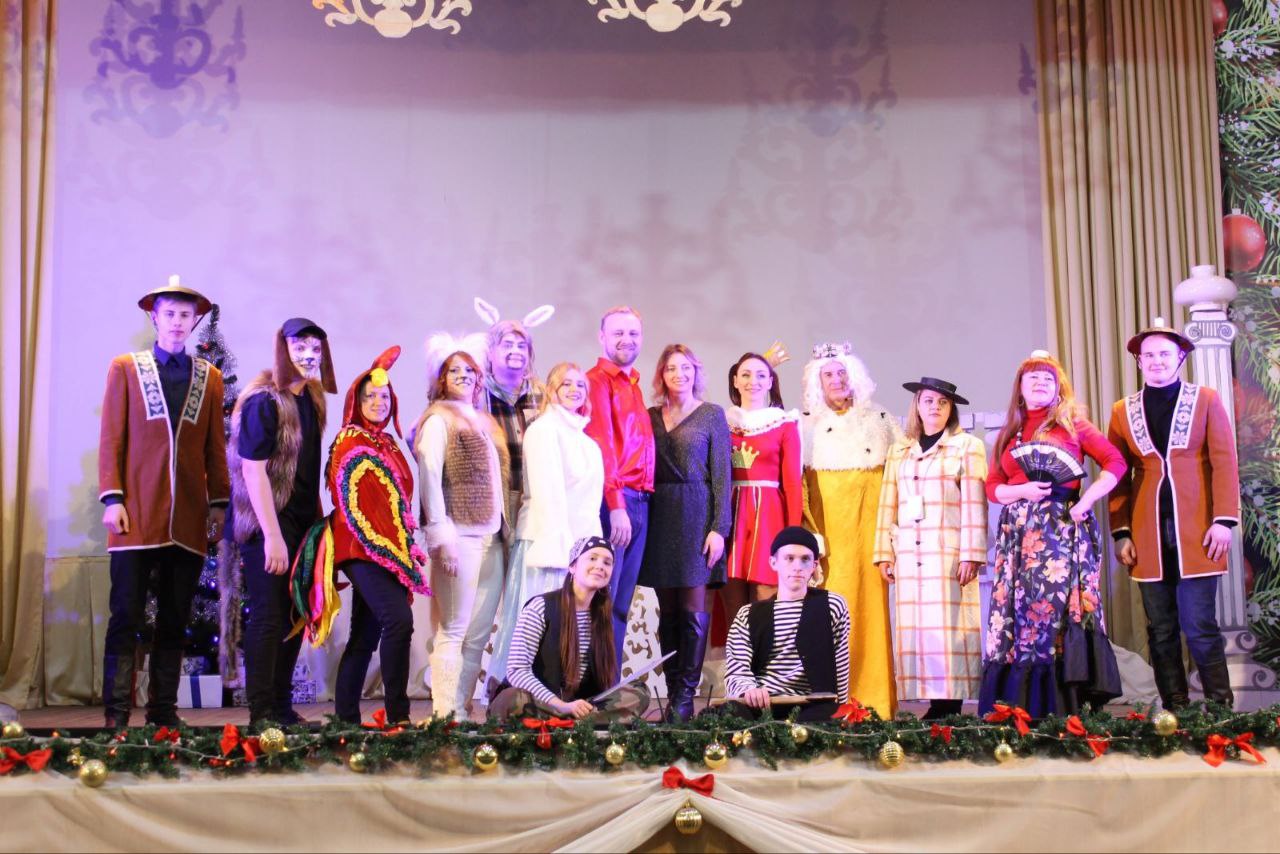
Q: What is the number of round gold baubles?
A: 12